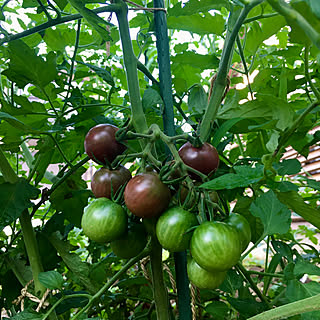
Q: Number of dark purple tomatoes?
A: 4